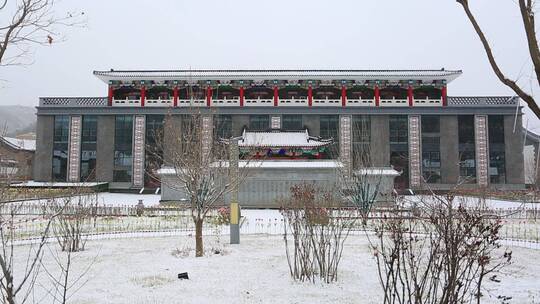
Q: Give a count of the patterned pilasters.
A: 7